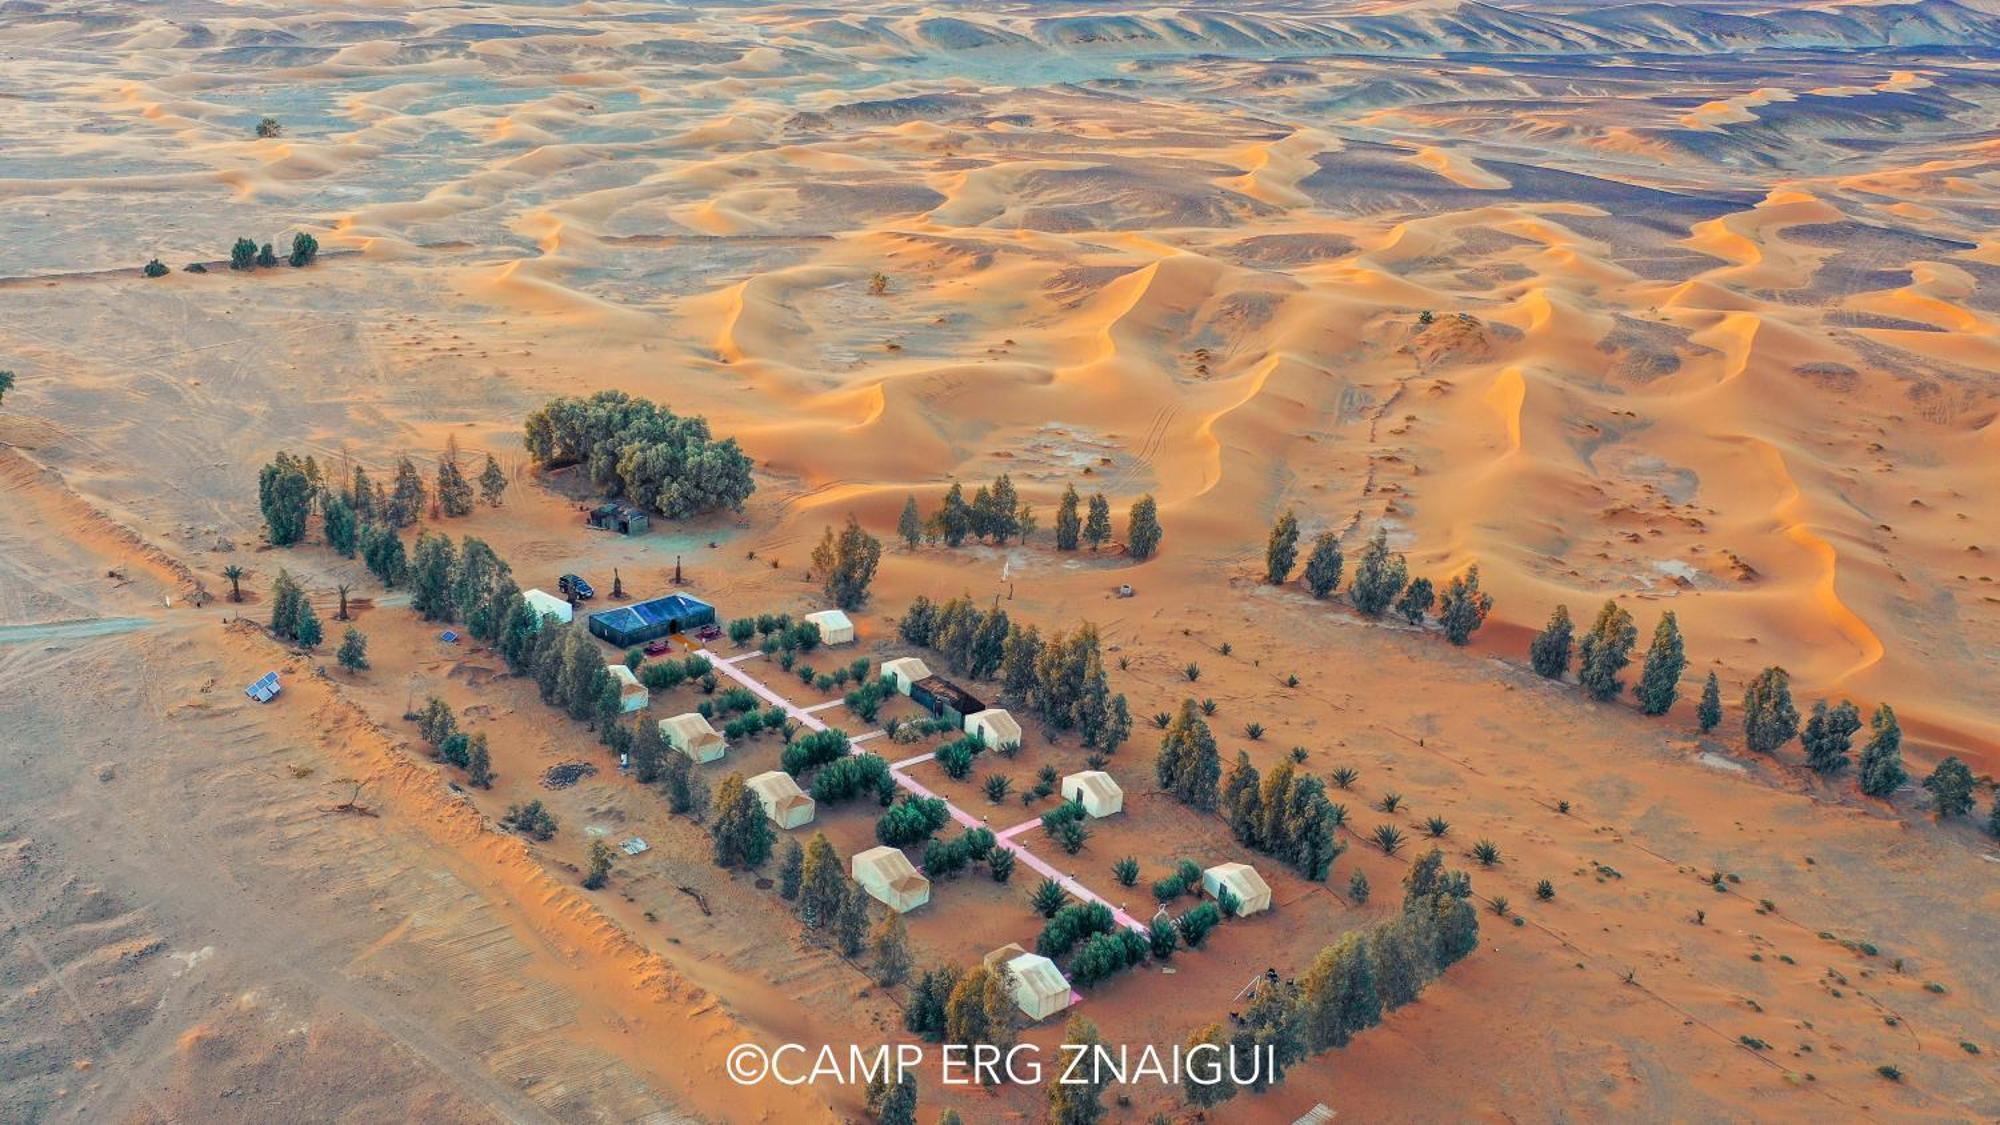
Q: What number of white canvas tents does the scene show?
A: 11